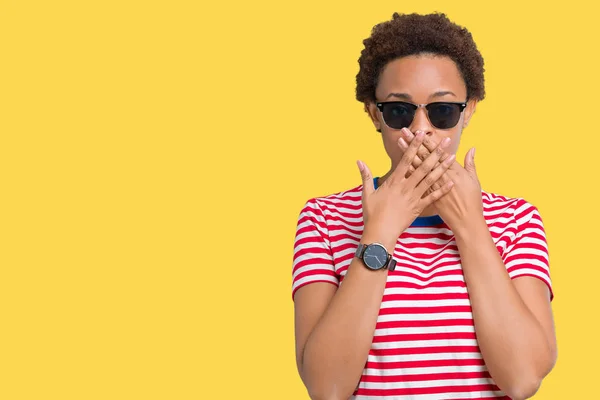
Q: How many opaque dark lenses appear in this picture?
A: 2